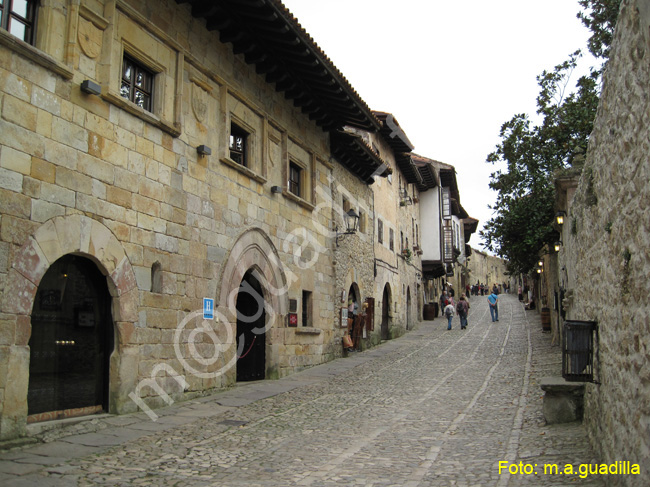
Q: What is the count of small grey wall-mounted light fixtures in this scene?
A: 3